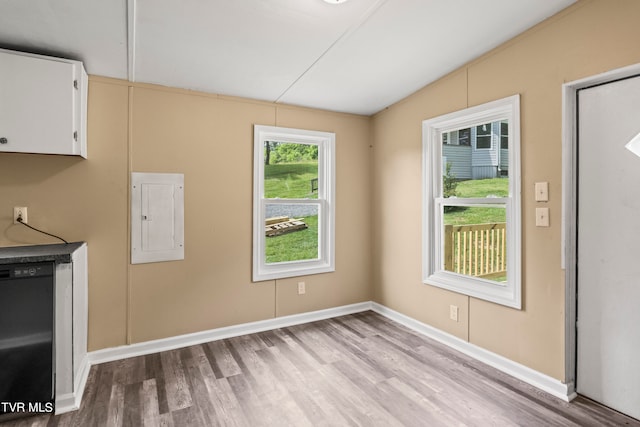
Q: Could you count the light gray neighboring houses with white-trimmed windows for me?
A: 1